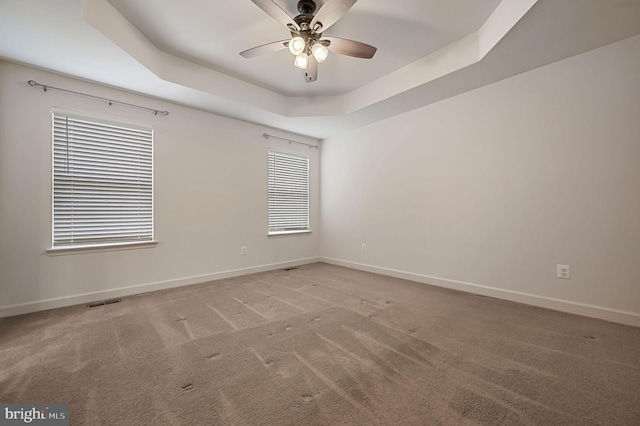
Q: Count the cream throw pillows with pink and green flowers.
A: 0